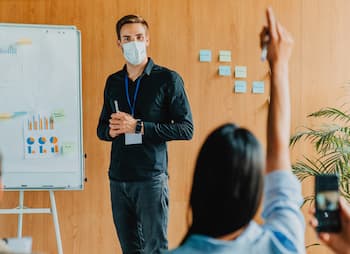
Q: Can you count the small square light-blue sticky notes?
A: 4